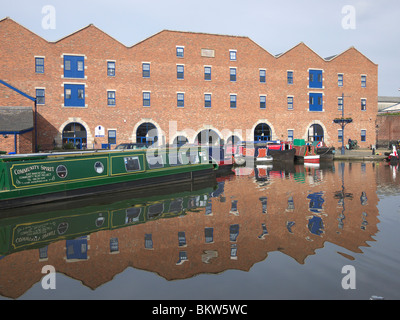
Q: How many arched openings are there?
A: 7